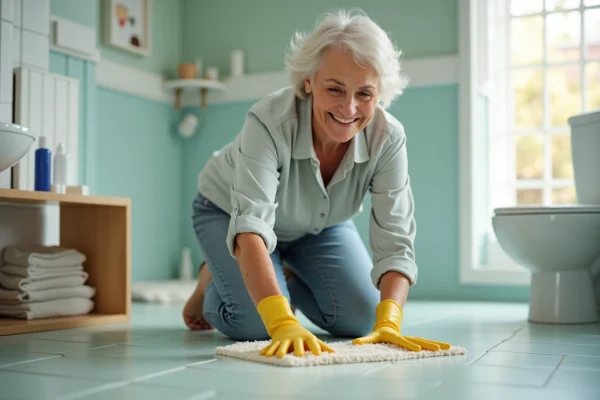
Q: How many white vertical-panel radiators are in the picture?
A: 1